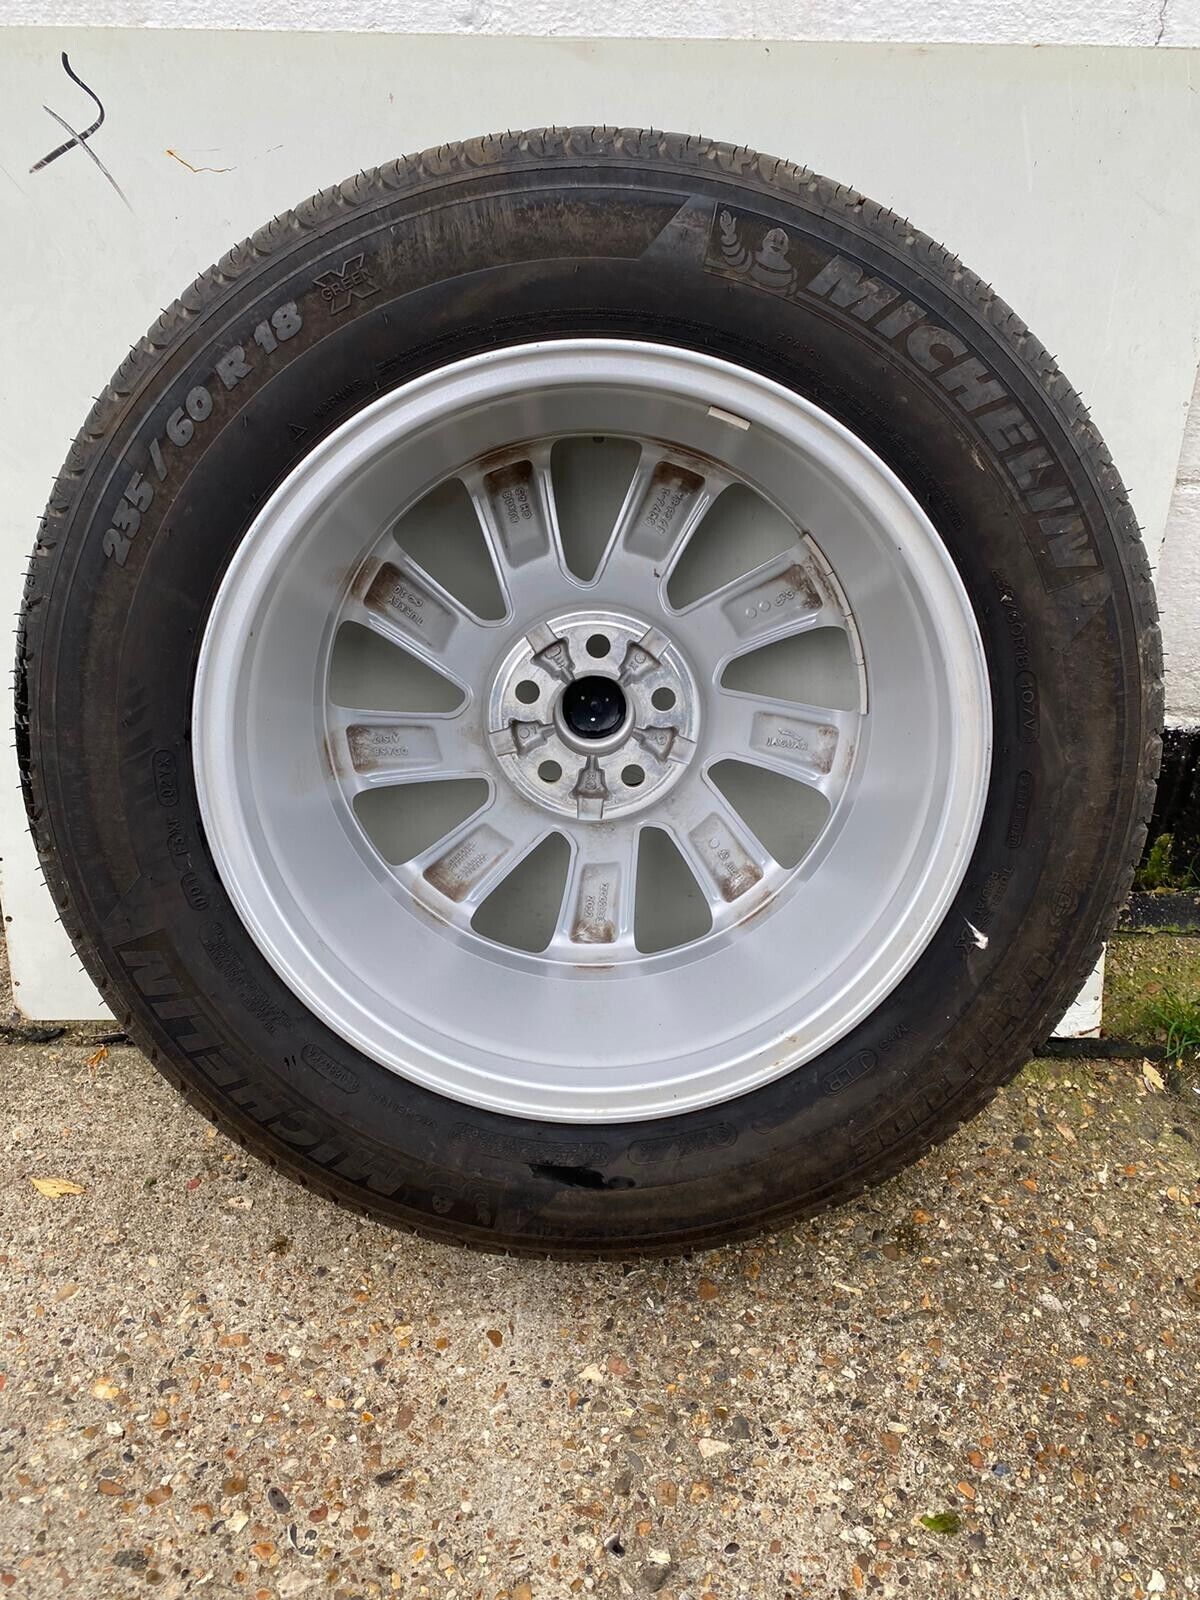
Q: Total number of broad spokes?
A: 9